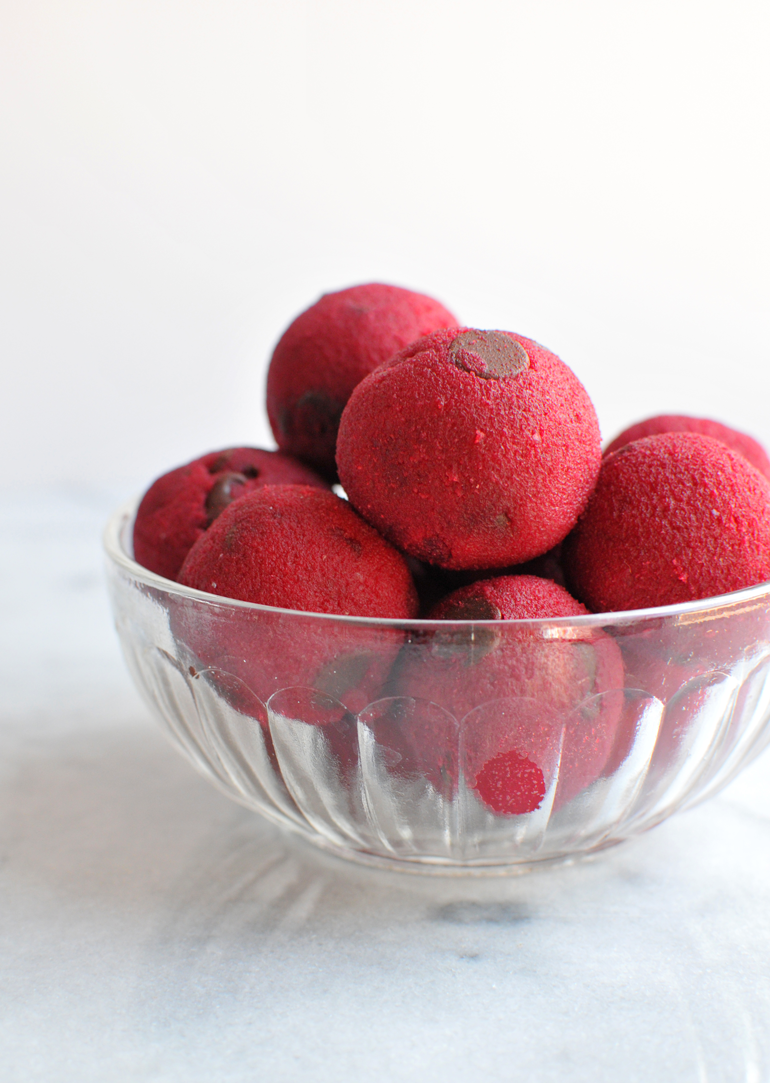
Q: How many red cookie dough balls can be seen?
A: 7